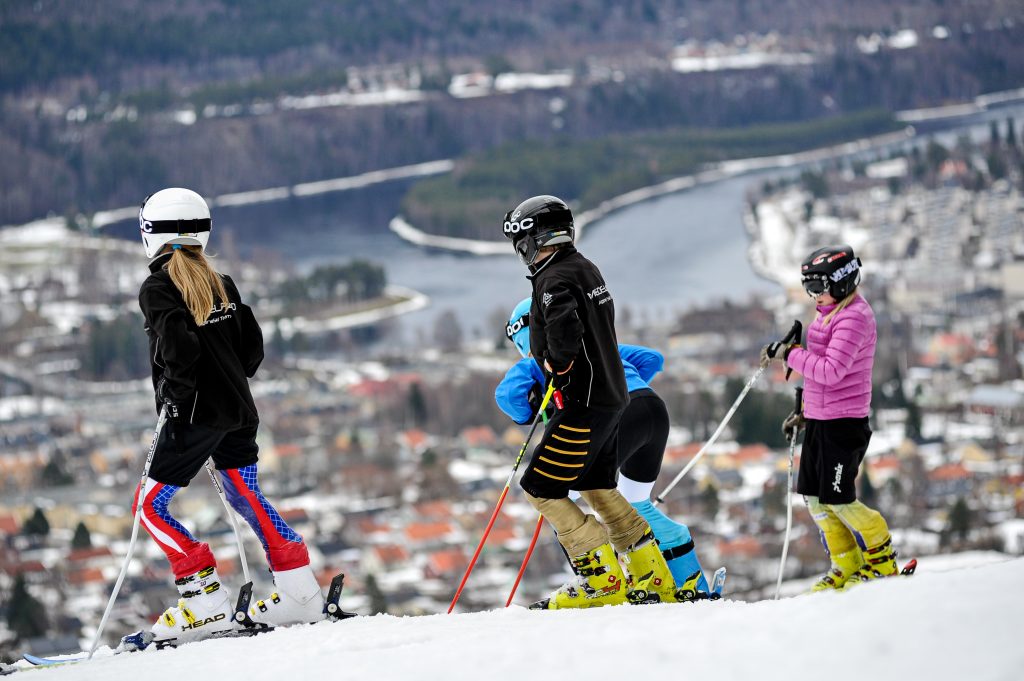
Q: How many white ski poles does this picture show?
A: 4